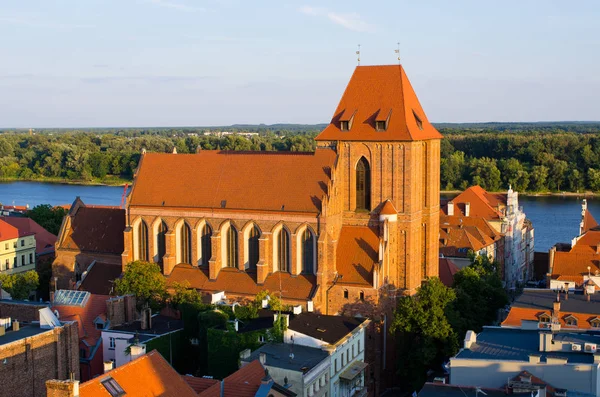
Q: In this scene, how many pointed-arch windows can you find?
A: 9